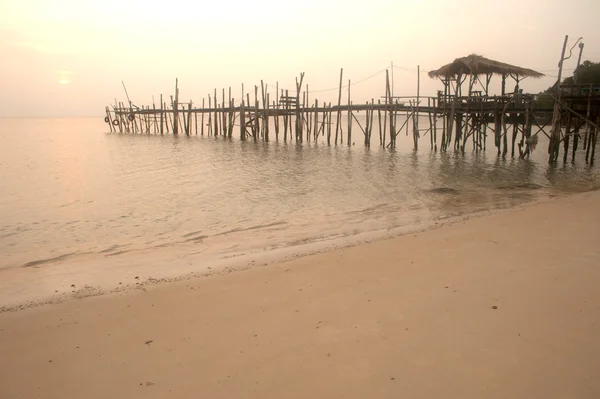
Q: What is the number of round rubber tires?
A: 3